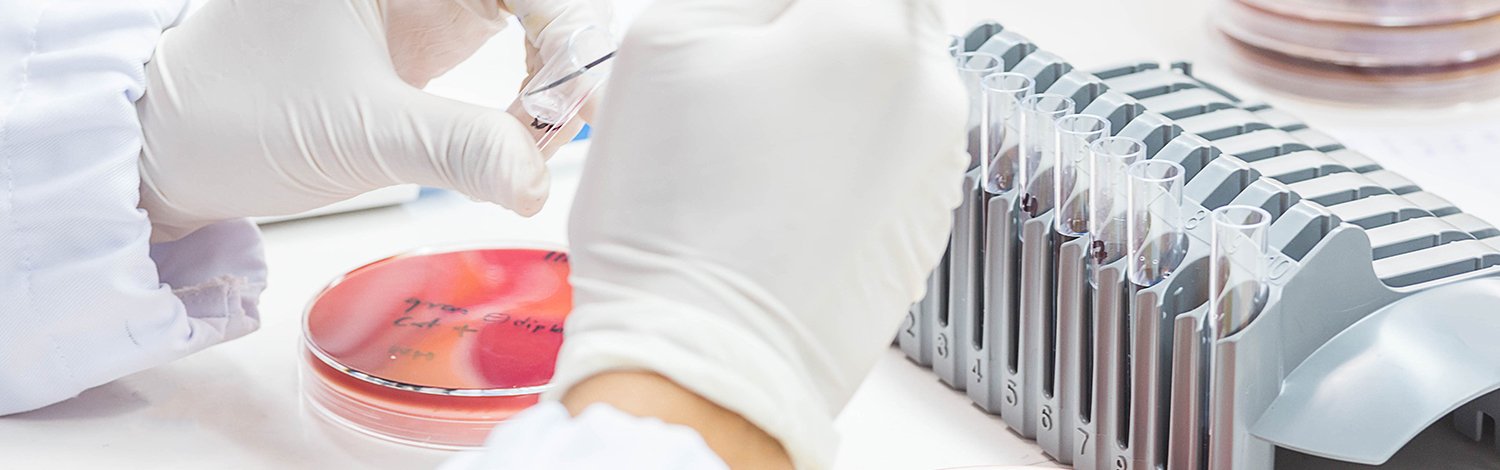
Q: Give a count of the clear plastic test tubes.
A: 9